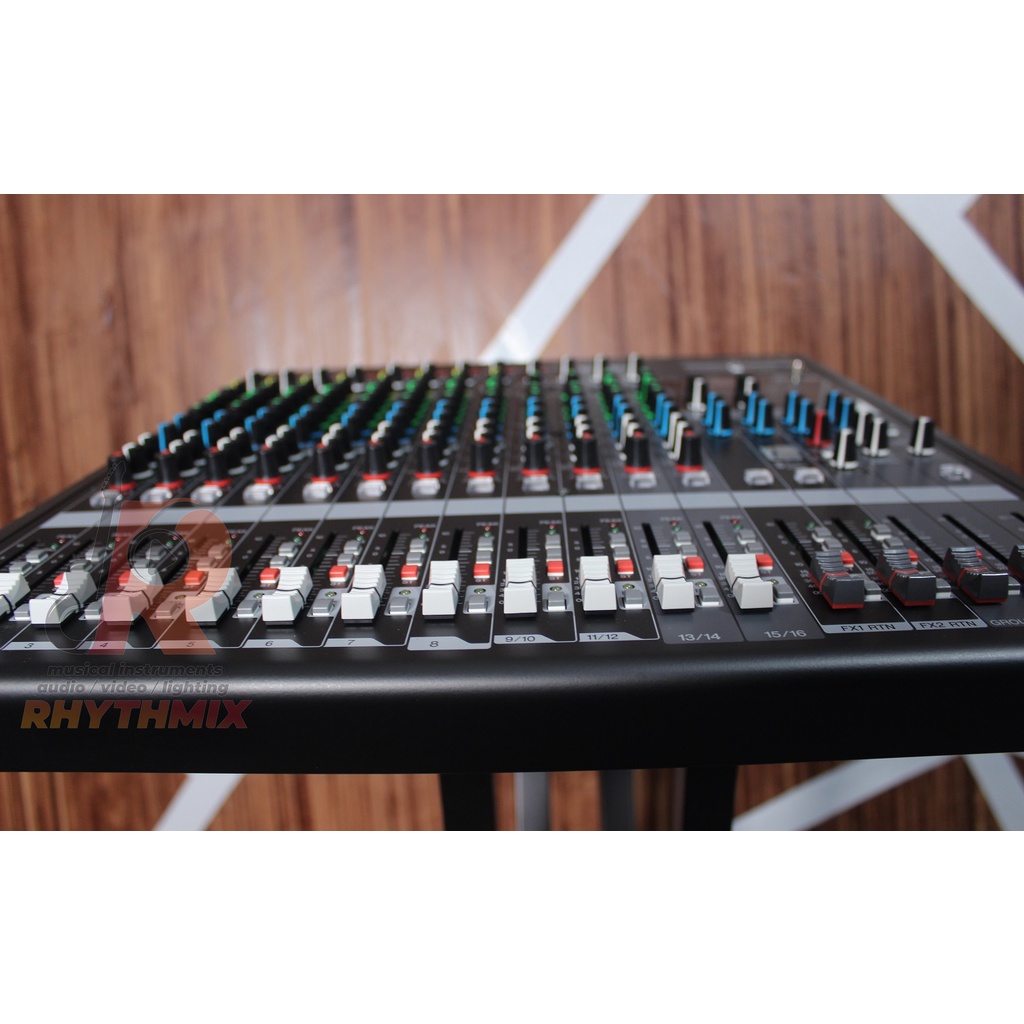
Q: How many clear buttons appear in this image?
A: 15